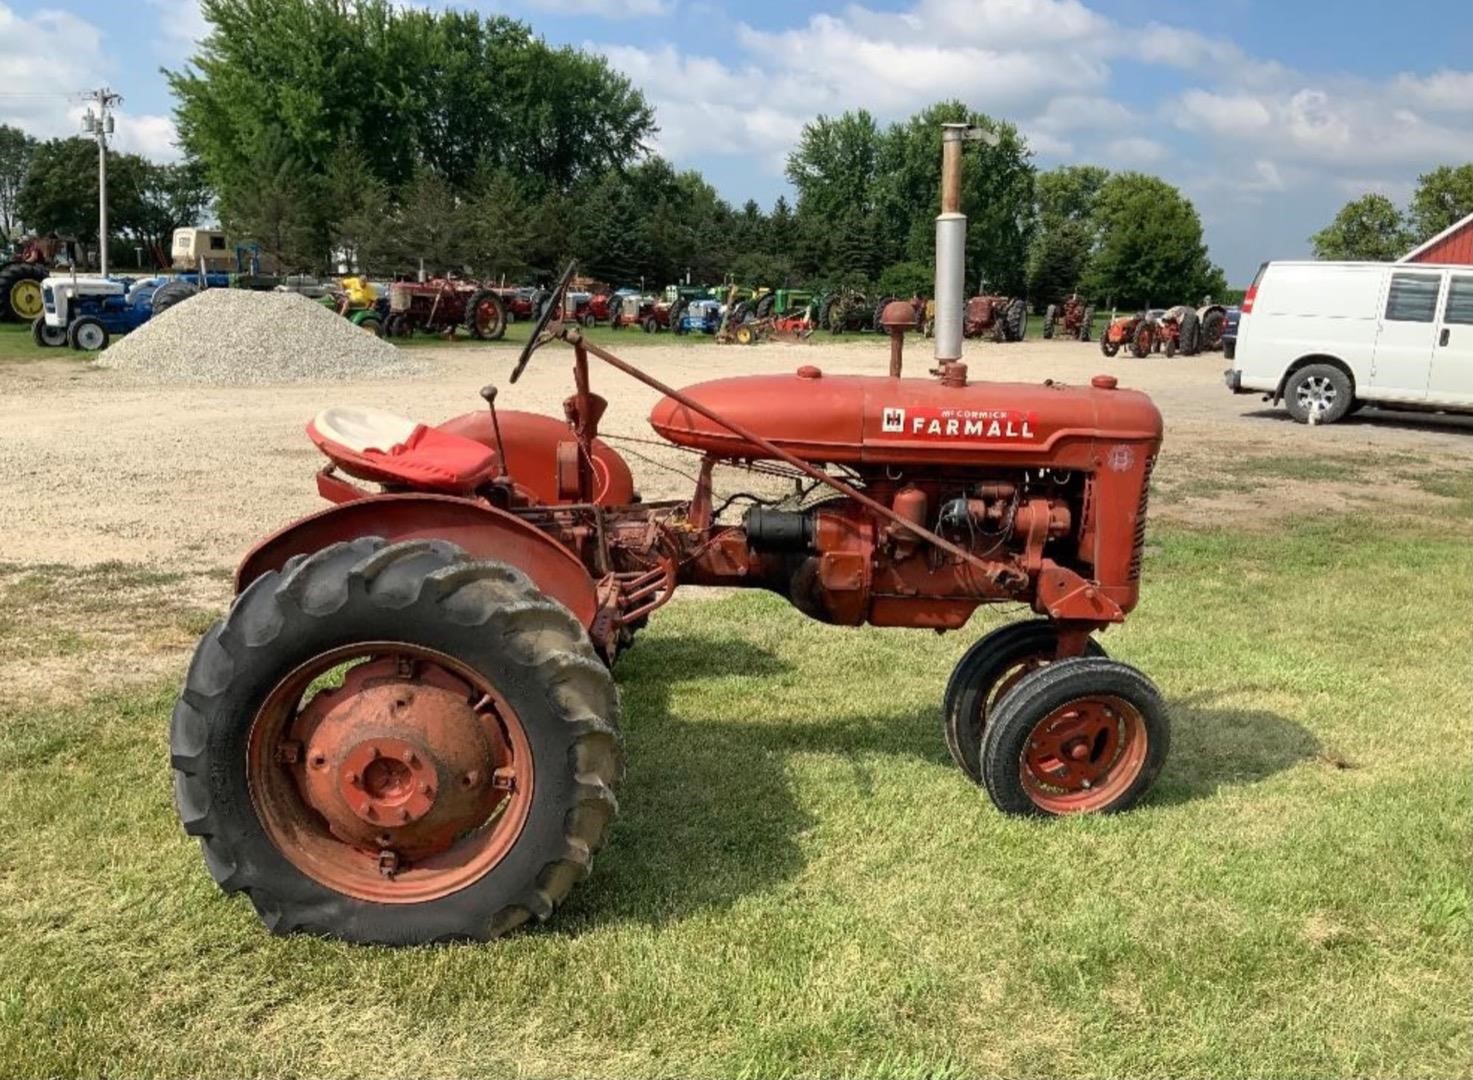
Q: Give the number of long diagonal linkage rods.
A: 1